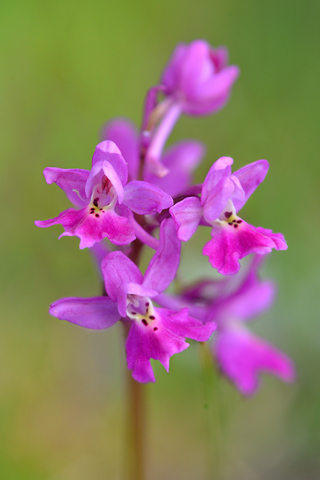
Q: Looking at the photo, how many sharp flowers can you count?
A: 3